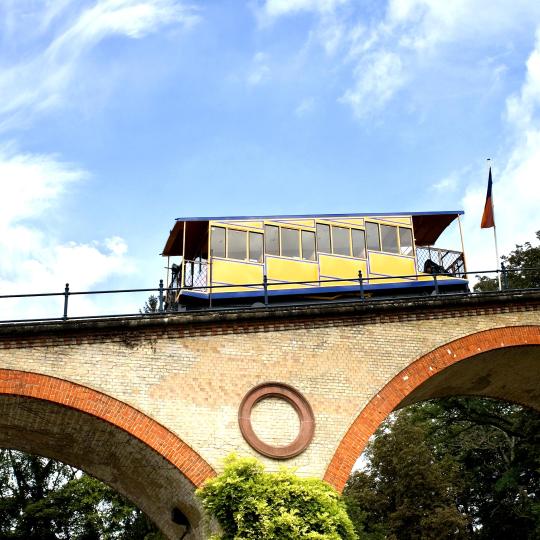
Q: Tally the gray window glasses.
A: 12